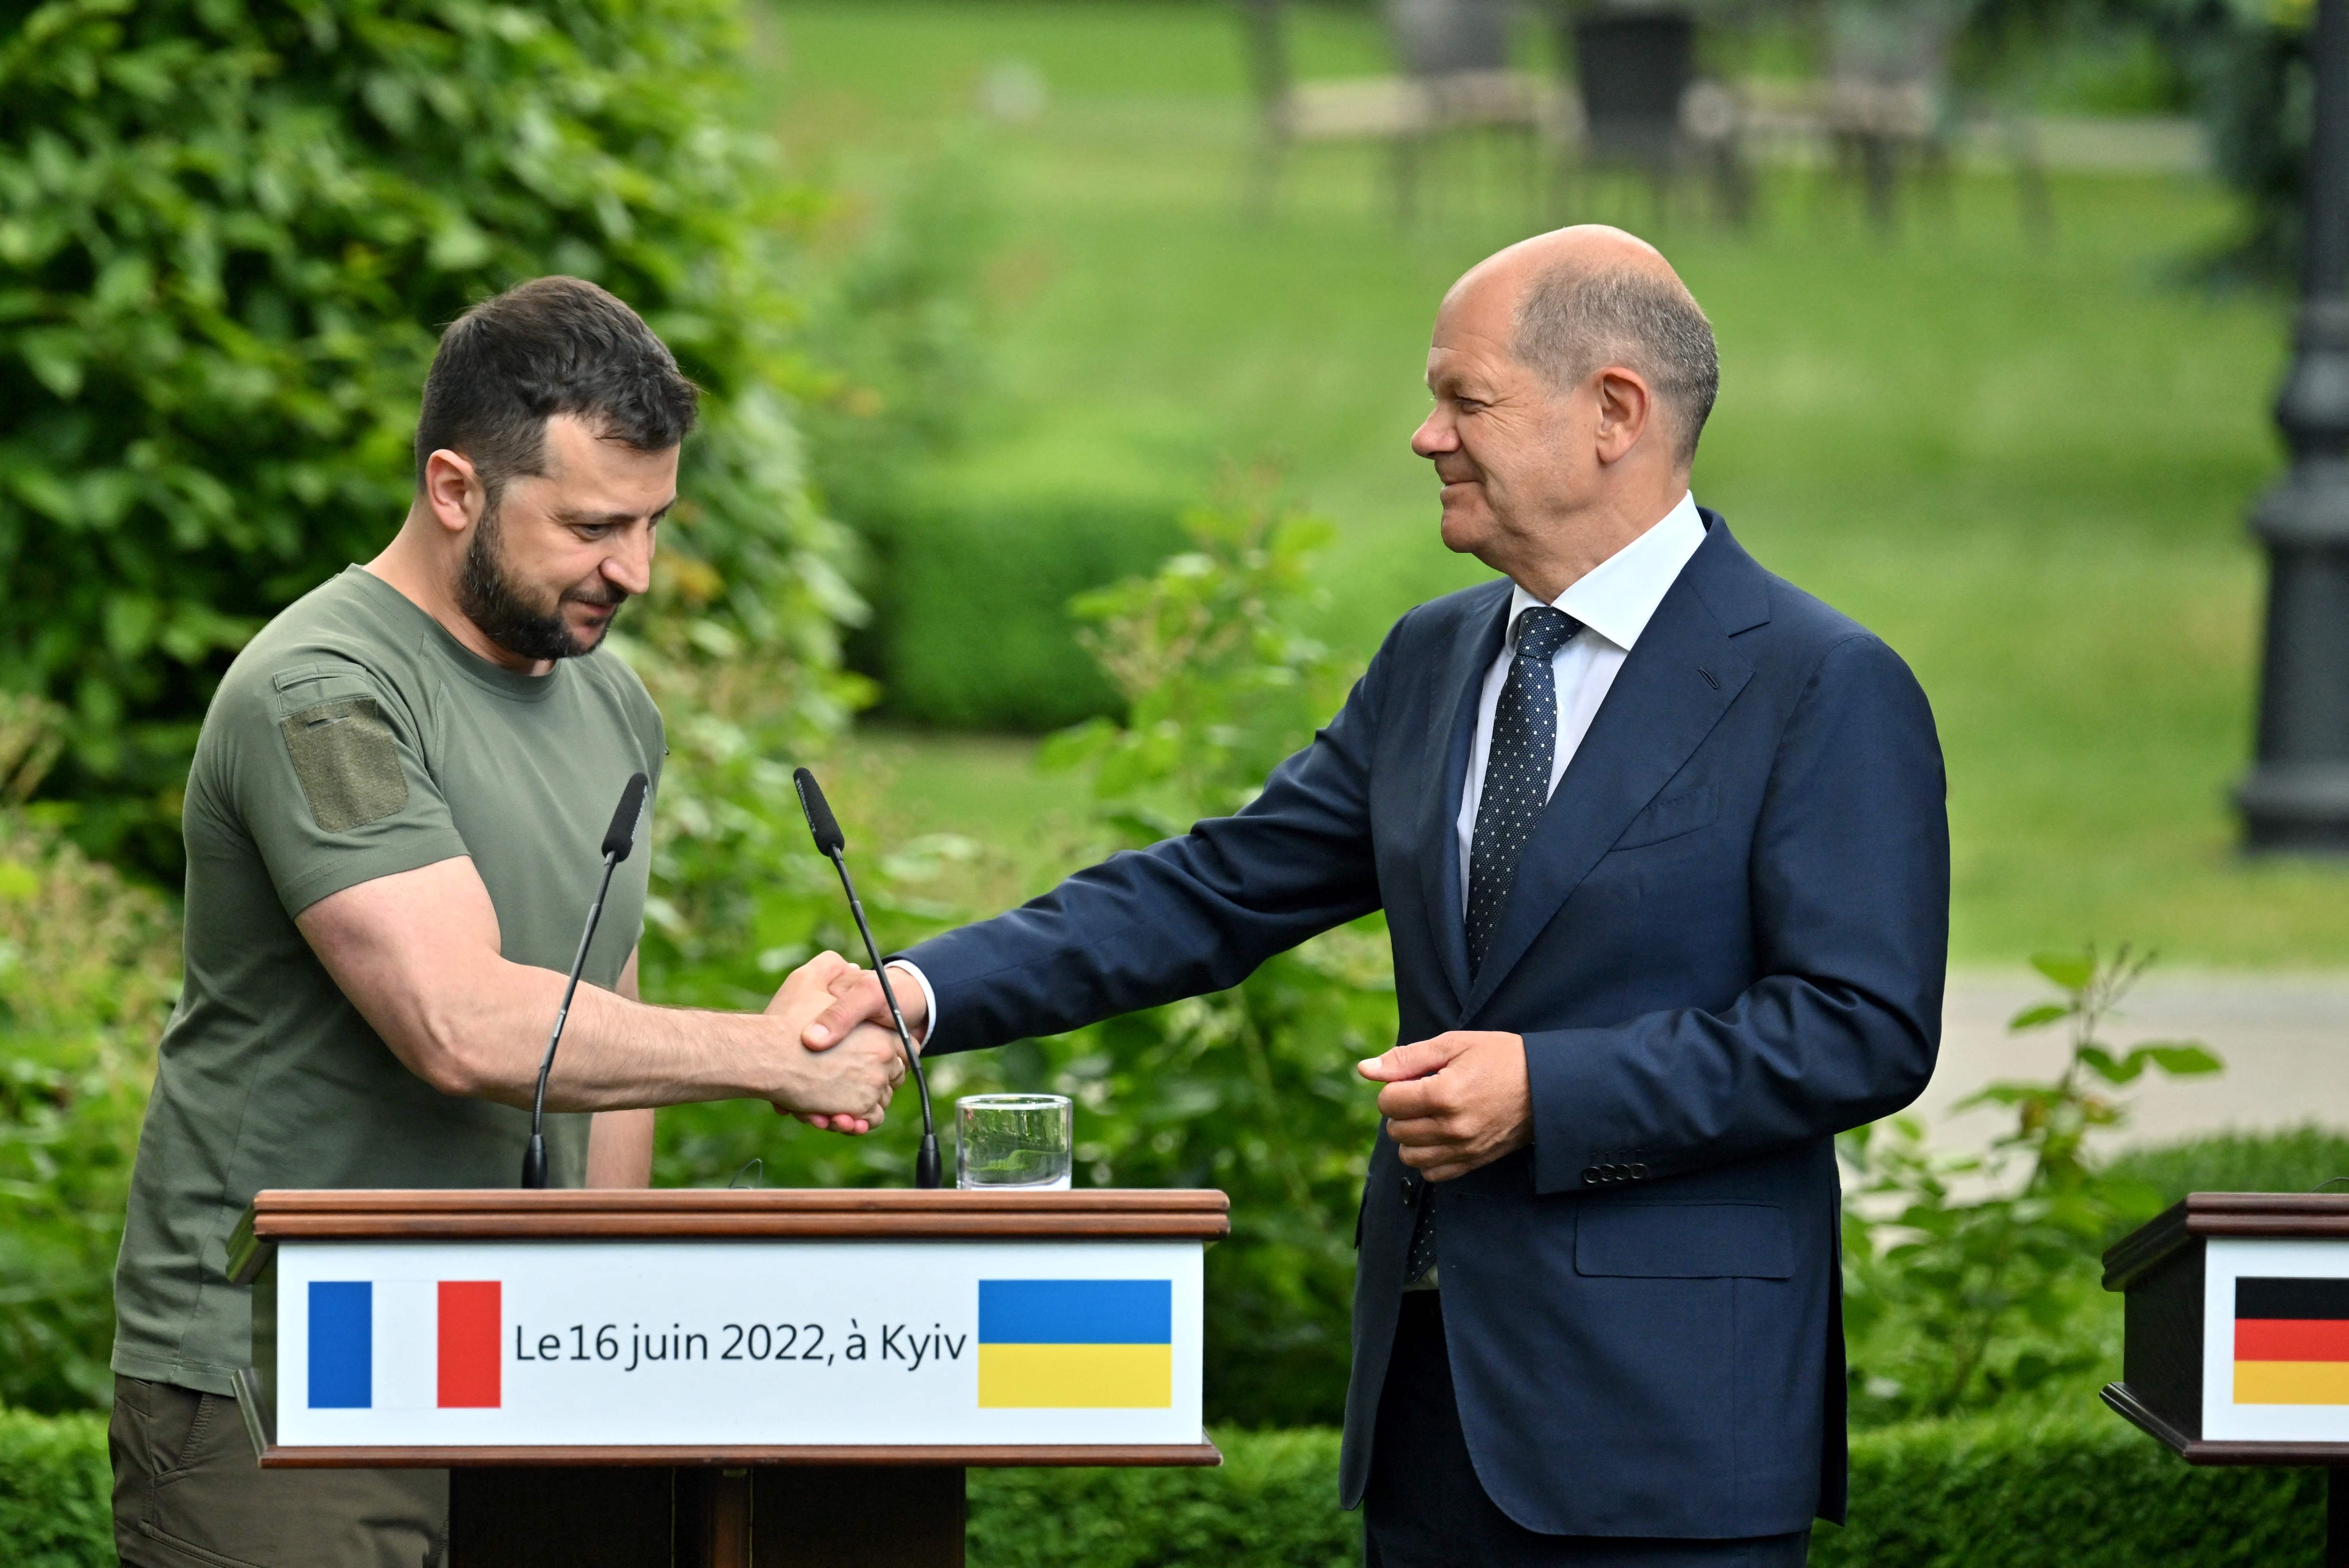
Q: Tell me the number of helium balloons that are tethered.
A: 0